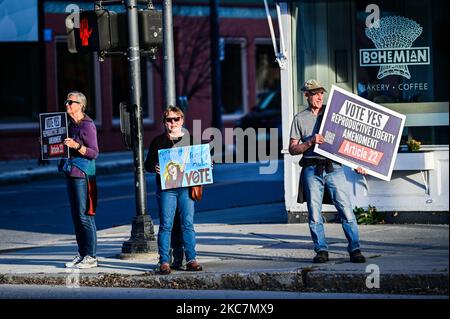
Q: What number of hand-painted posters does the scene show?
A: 1